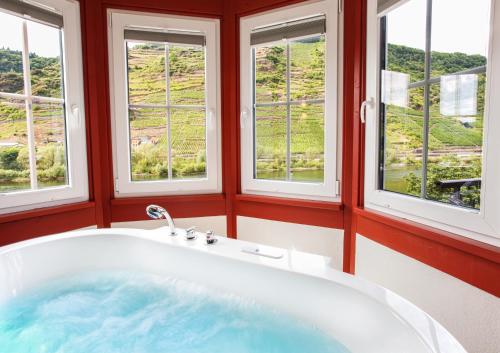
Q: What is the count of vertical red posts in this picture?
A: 3